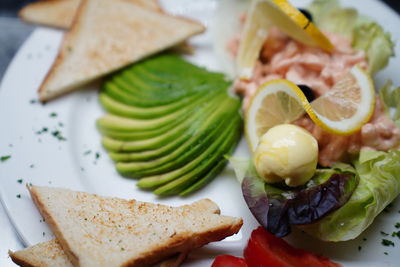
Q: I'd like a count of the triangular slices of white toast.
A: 4